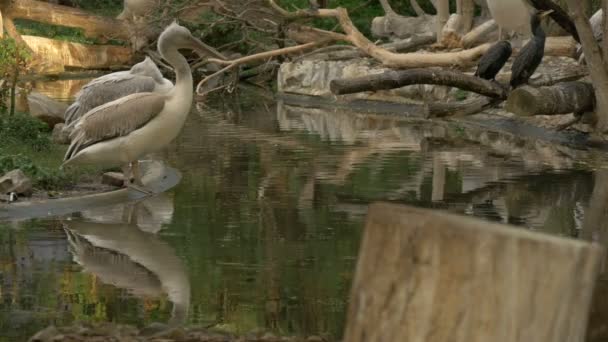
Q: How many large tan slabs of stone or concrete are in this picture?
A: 1